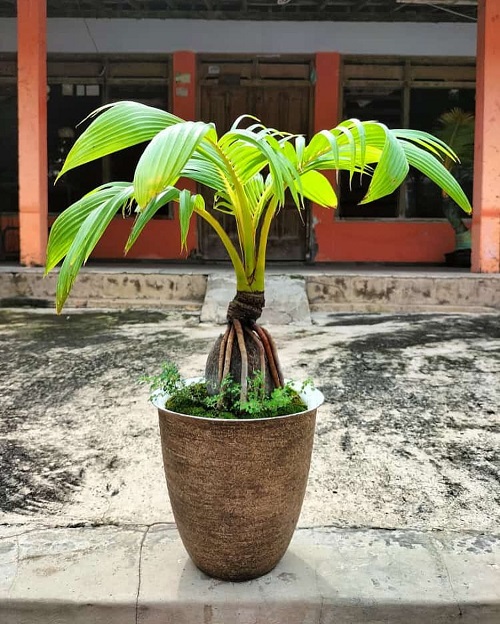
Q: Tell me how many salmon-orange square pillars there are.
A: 2